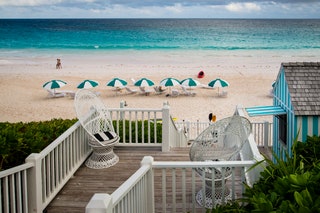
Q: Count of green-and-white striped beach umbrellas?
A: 7